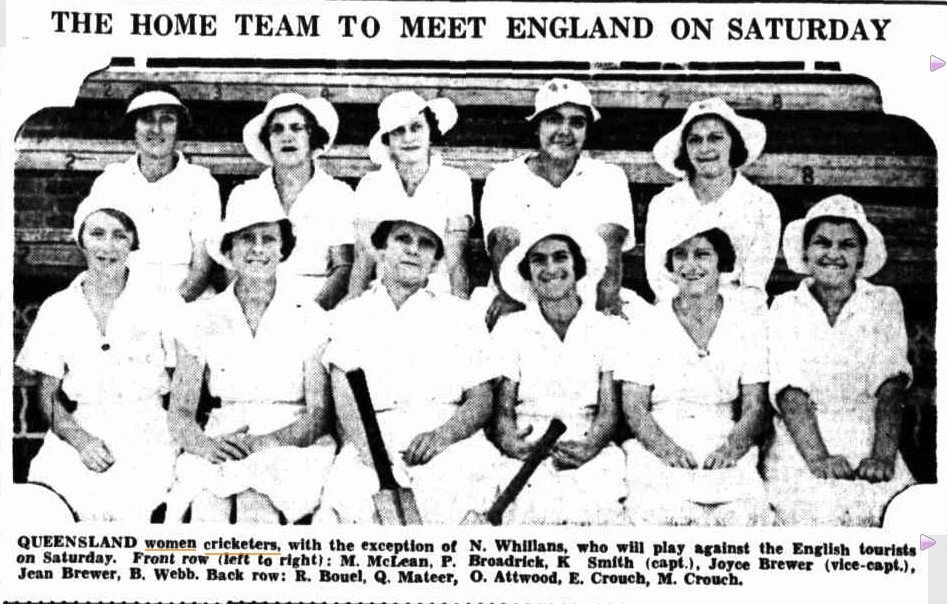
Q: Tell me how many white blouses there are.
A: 11